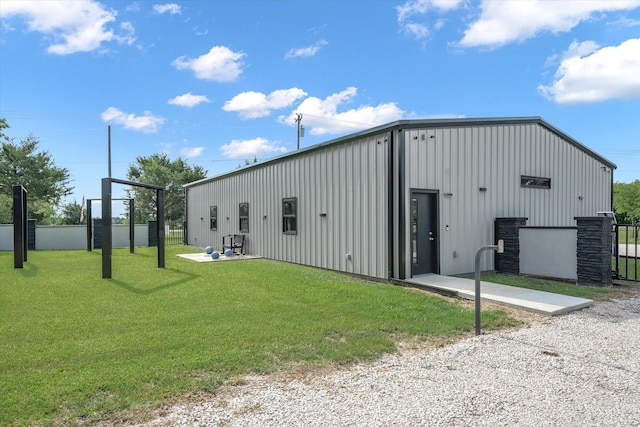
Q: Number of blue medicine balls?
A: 3